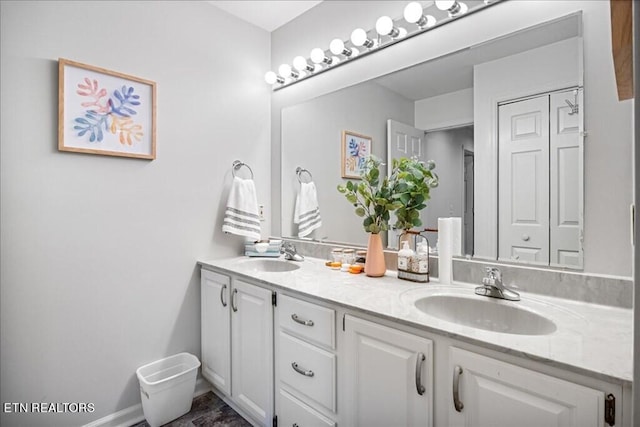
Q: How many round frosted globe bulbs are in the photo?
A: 9